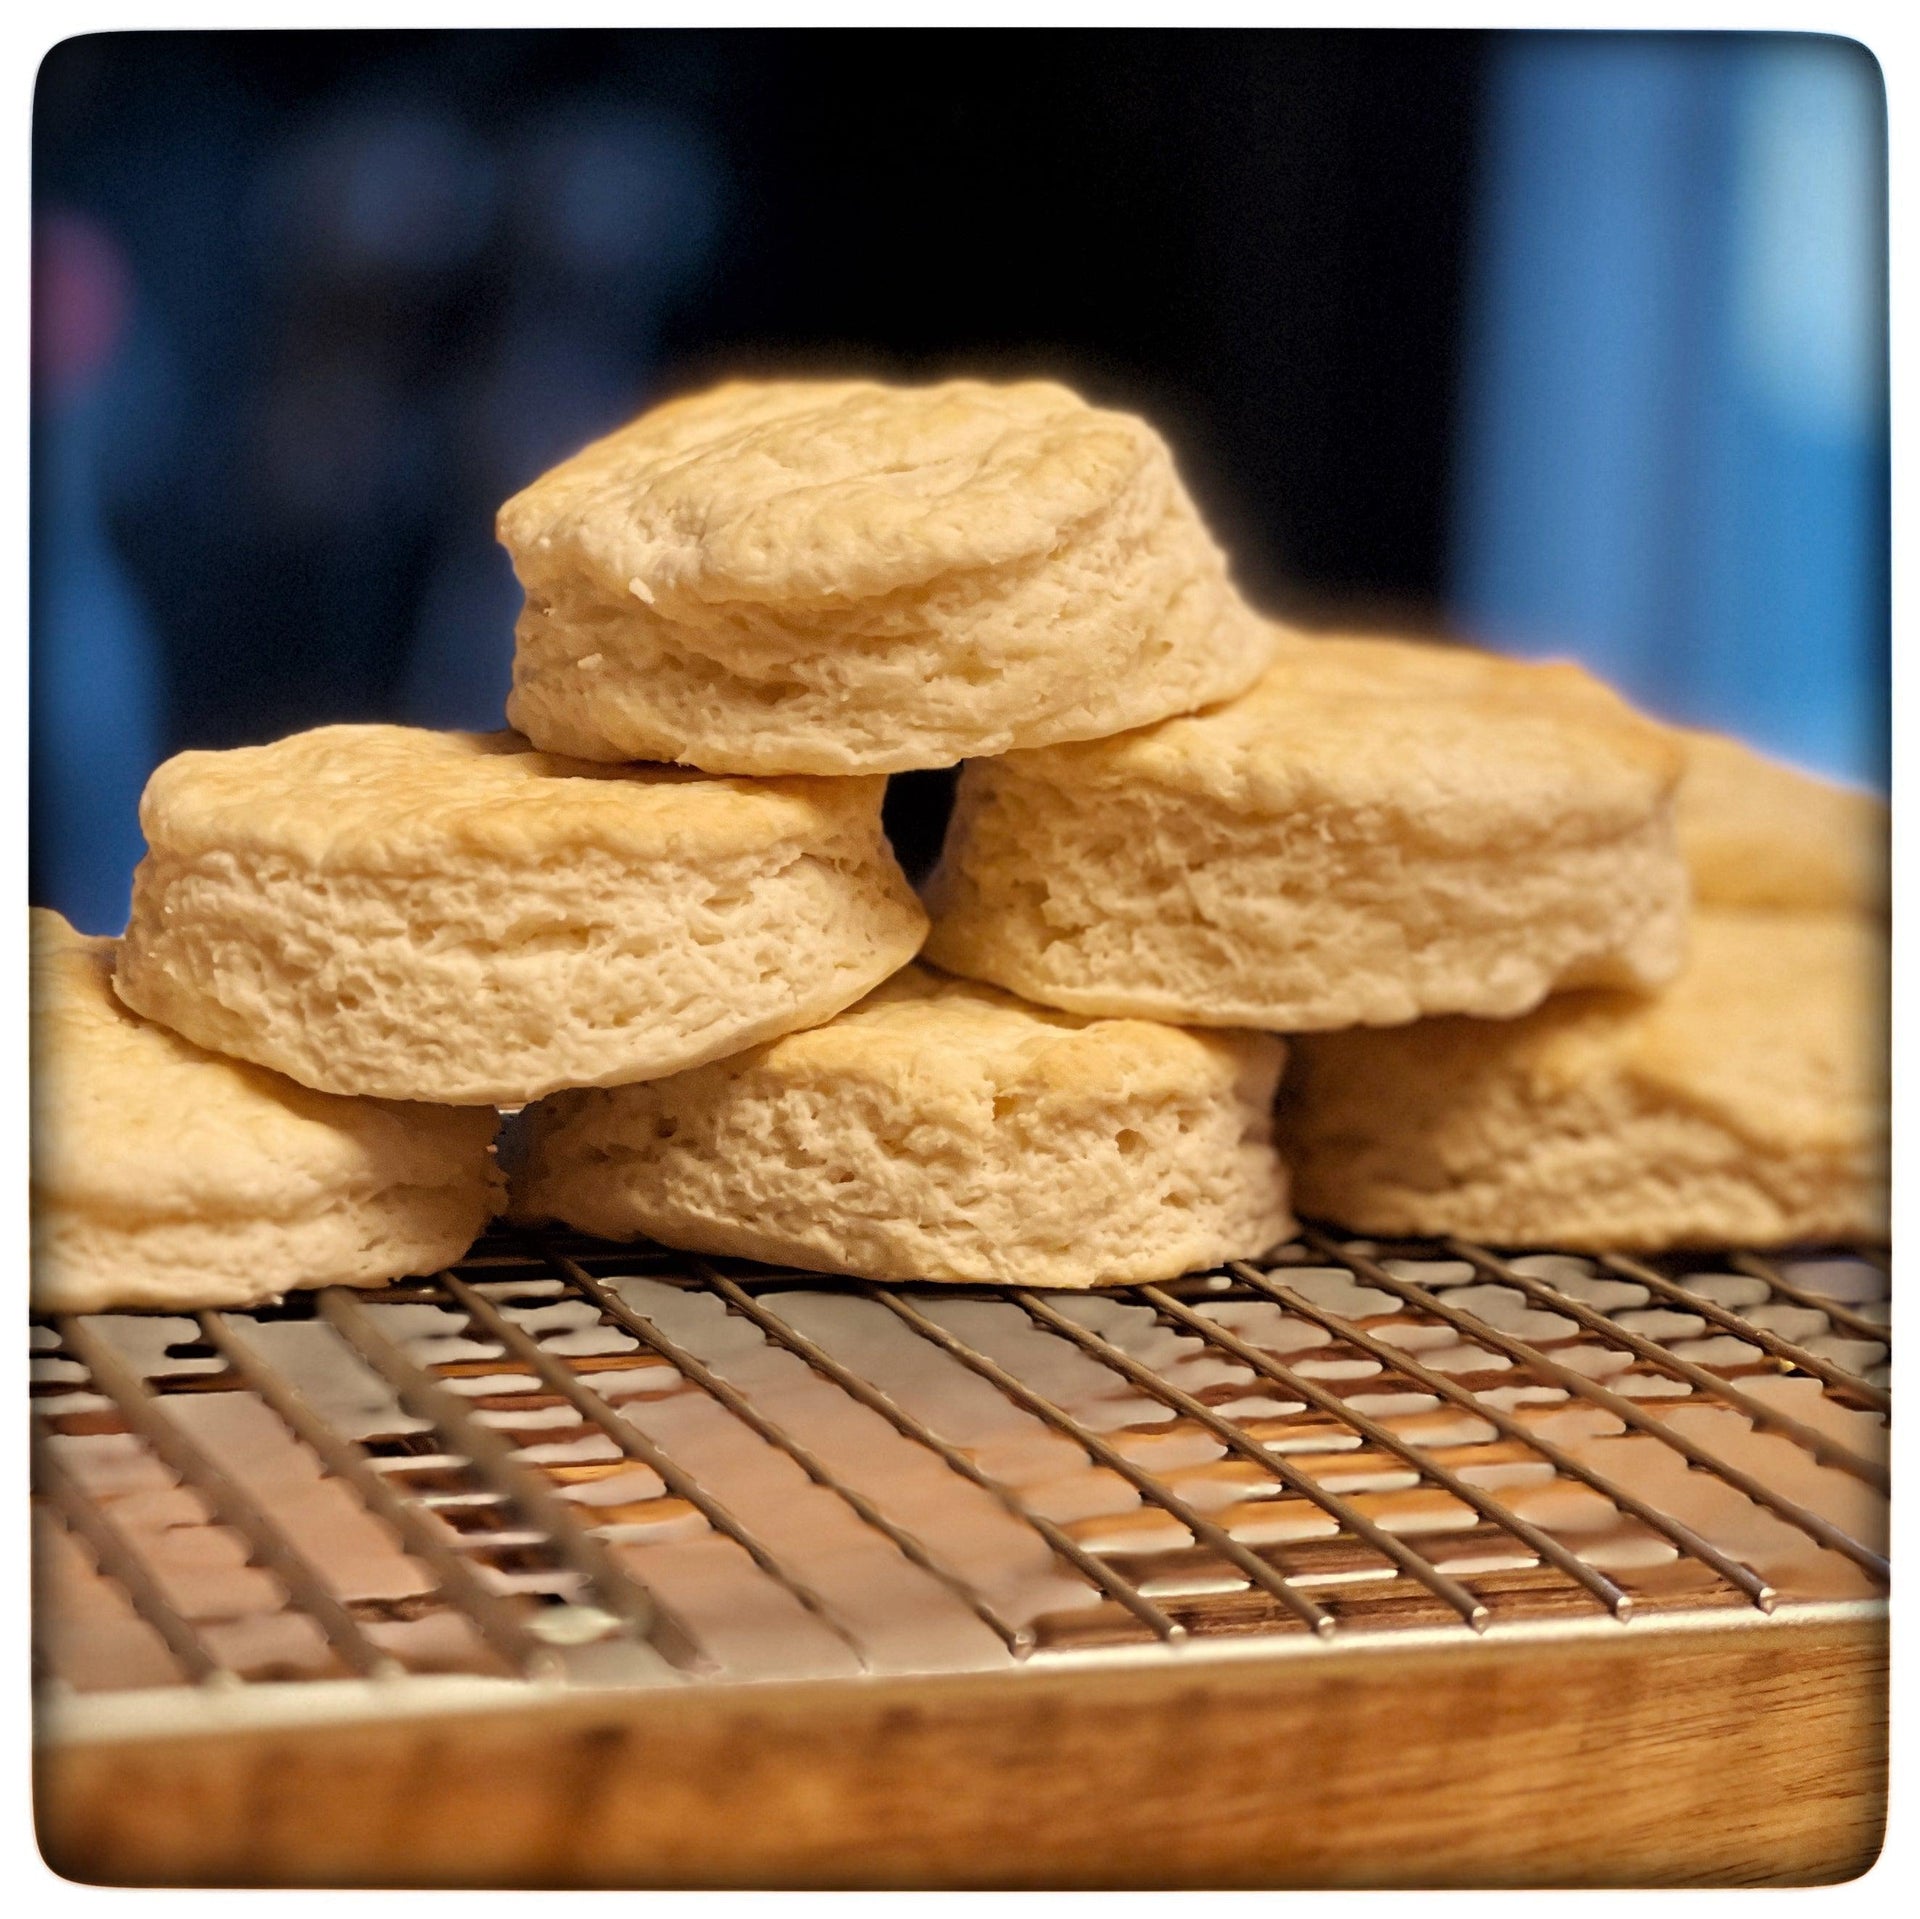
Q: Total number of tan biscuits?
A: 7